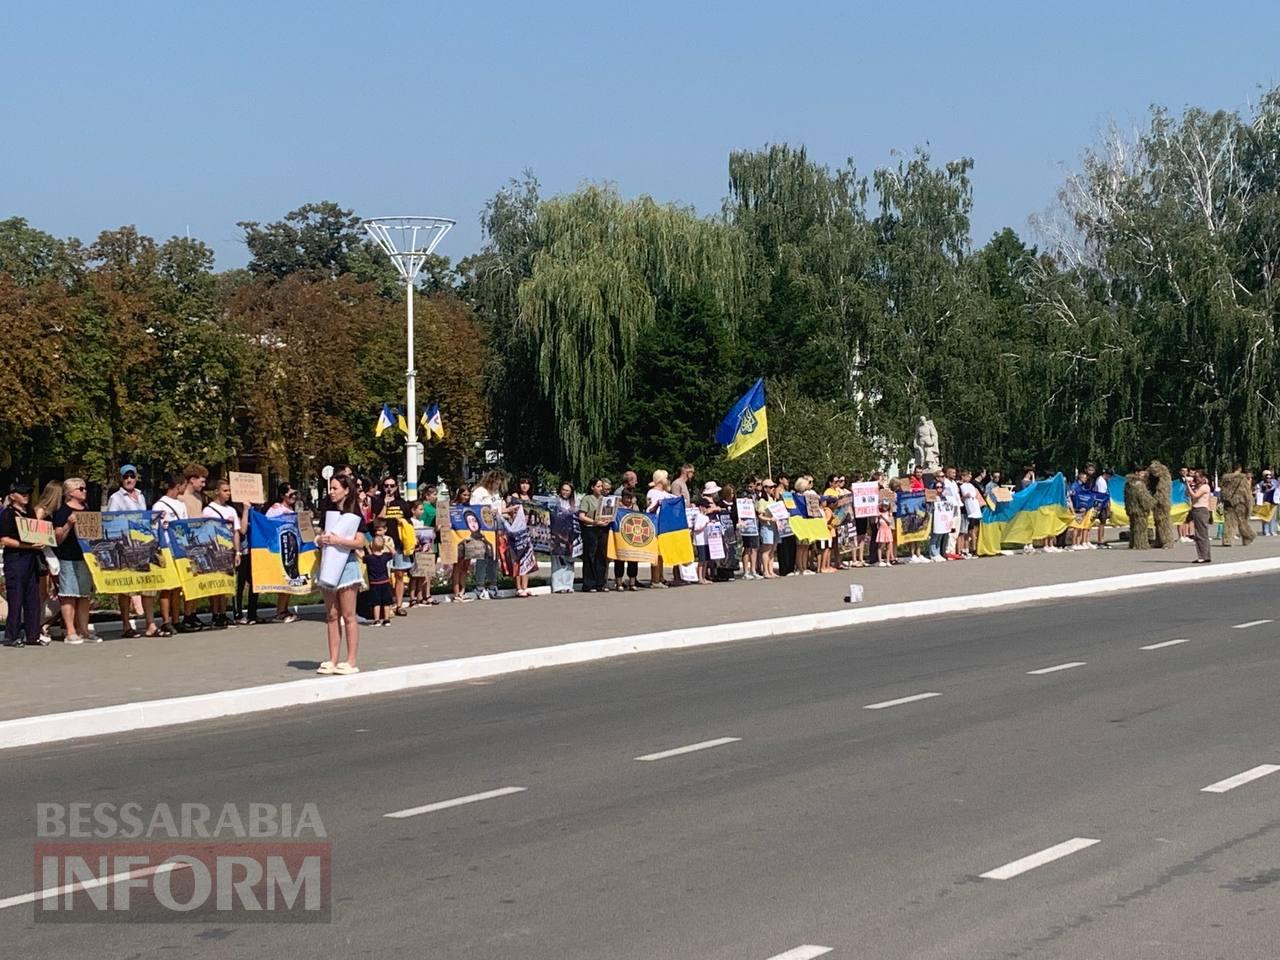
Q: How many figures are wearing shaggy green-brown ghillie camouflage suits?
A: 3